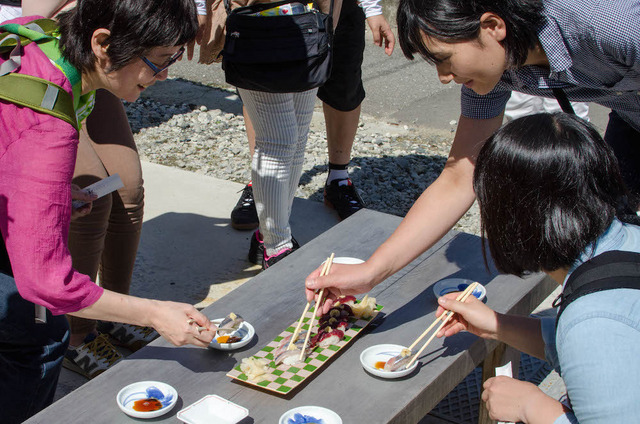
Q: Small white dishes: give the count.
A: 7